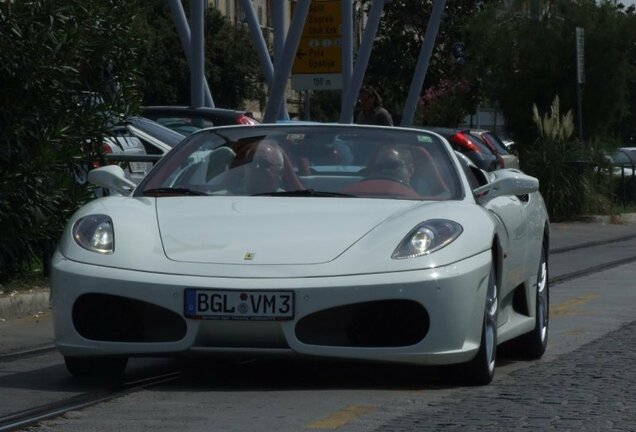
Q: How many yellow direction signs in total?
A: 1